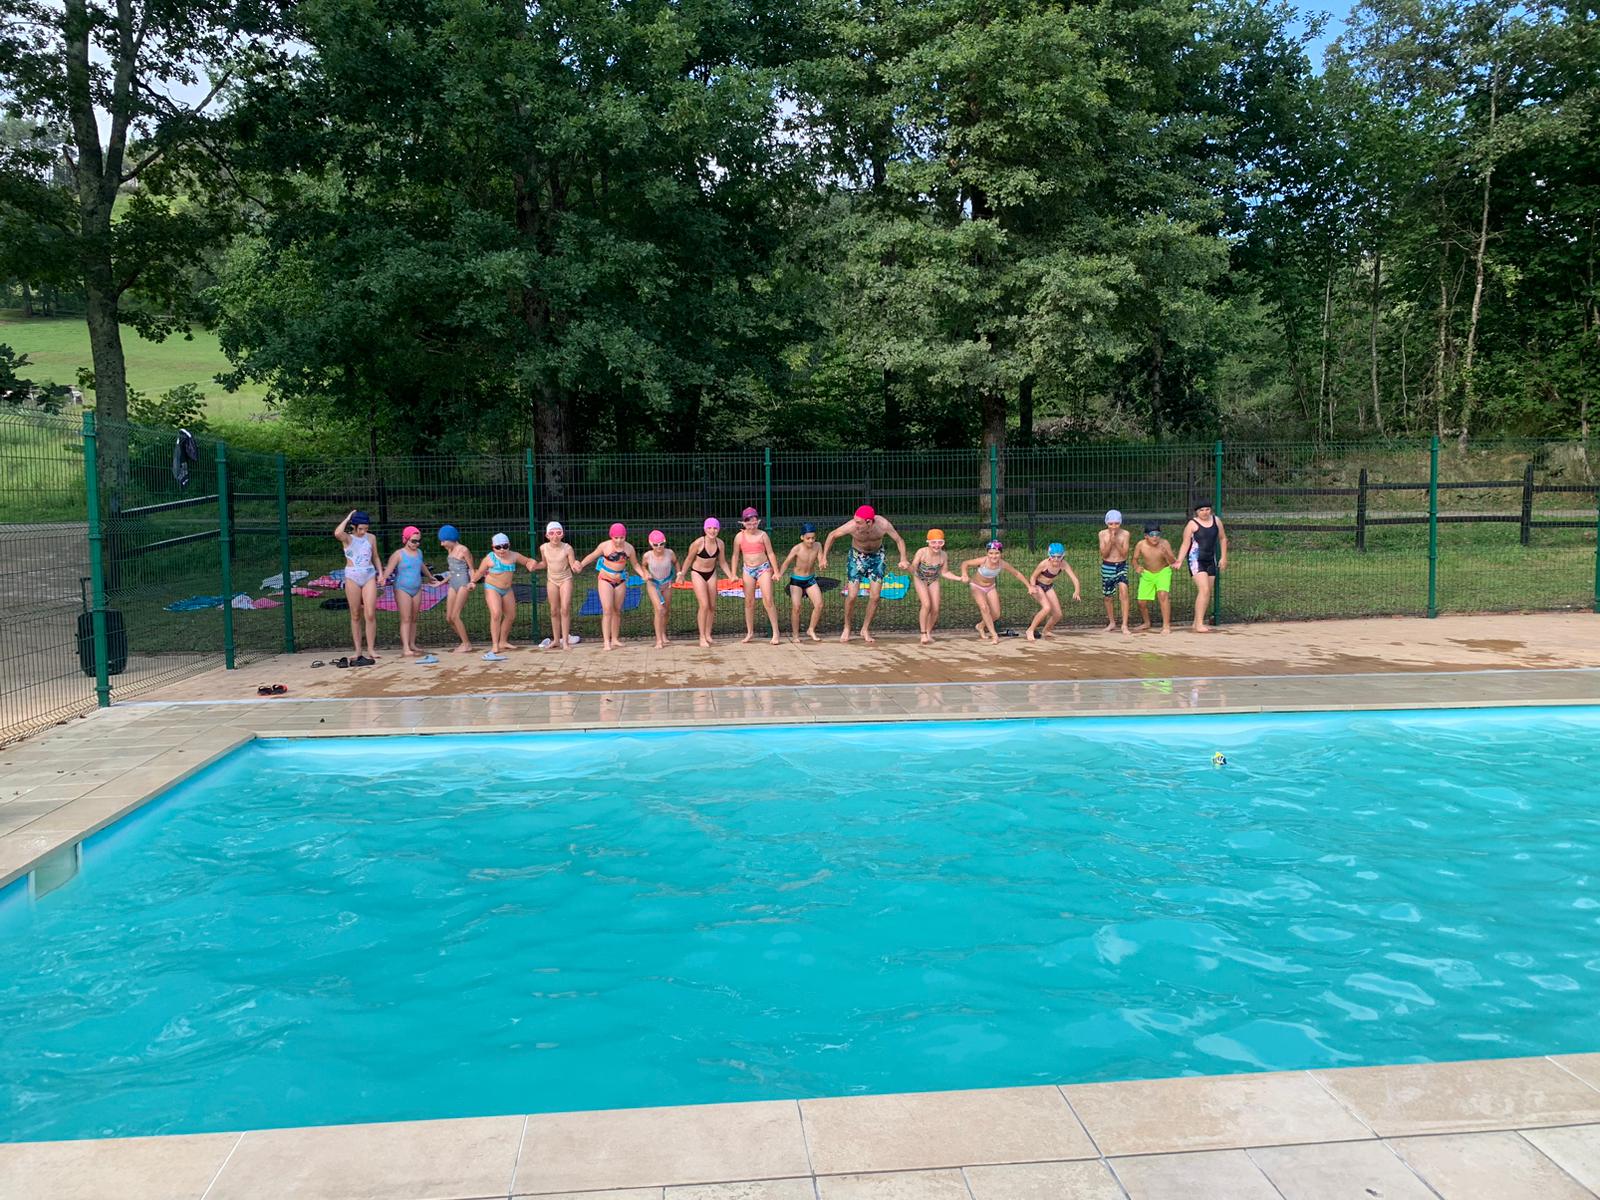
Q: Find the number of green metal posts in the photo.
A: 9